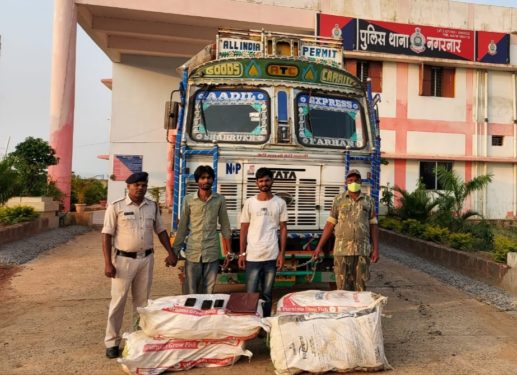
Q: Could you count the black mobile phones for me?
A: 3